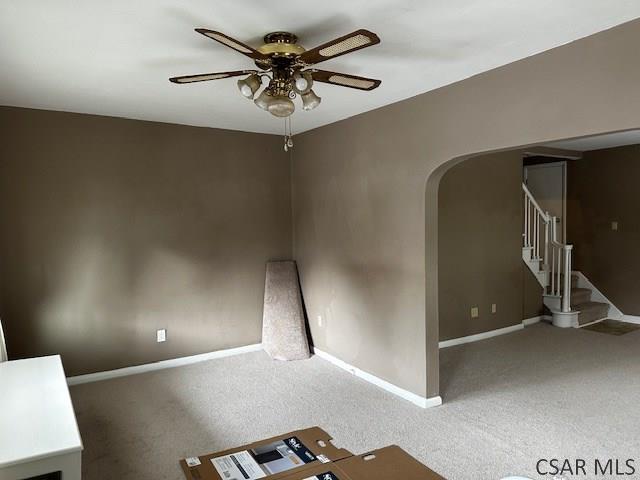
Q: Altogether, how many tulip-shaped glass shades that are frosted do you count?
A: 4